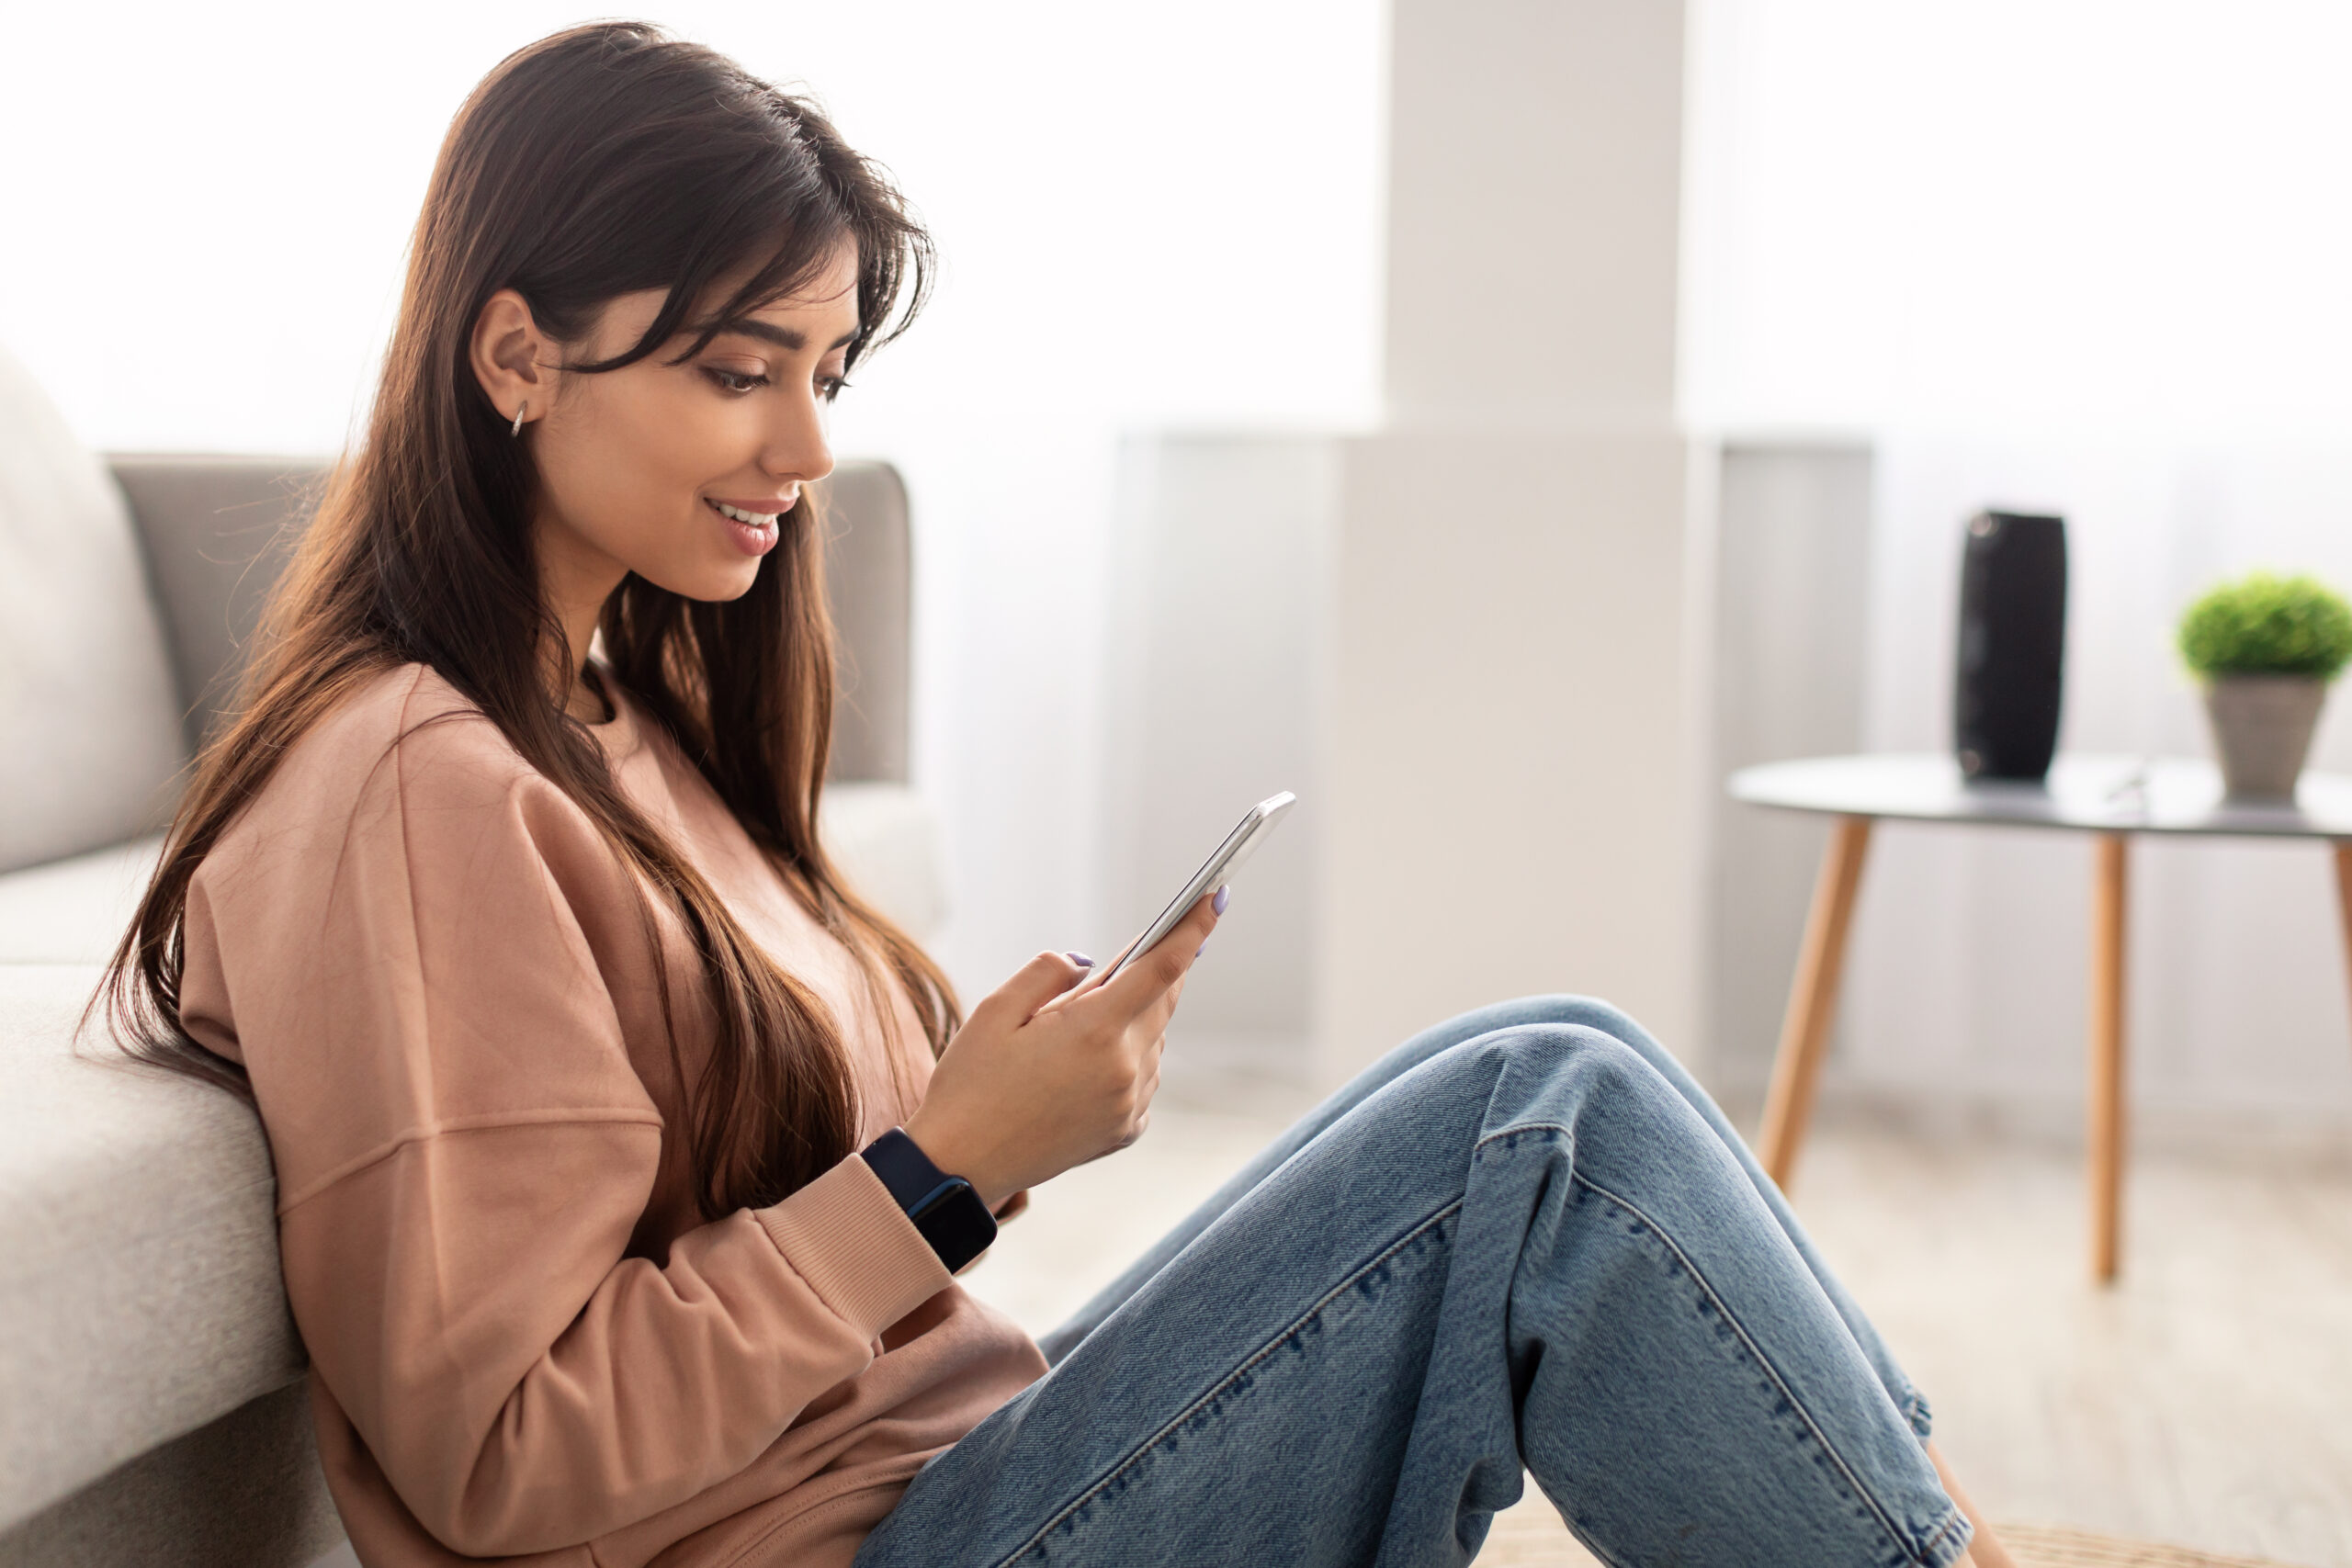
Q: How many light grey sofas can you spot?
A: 1